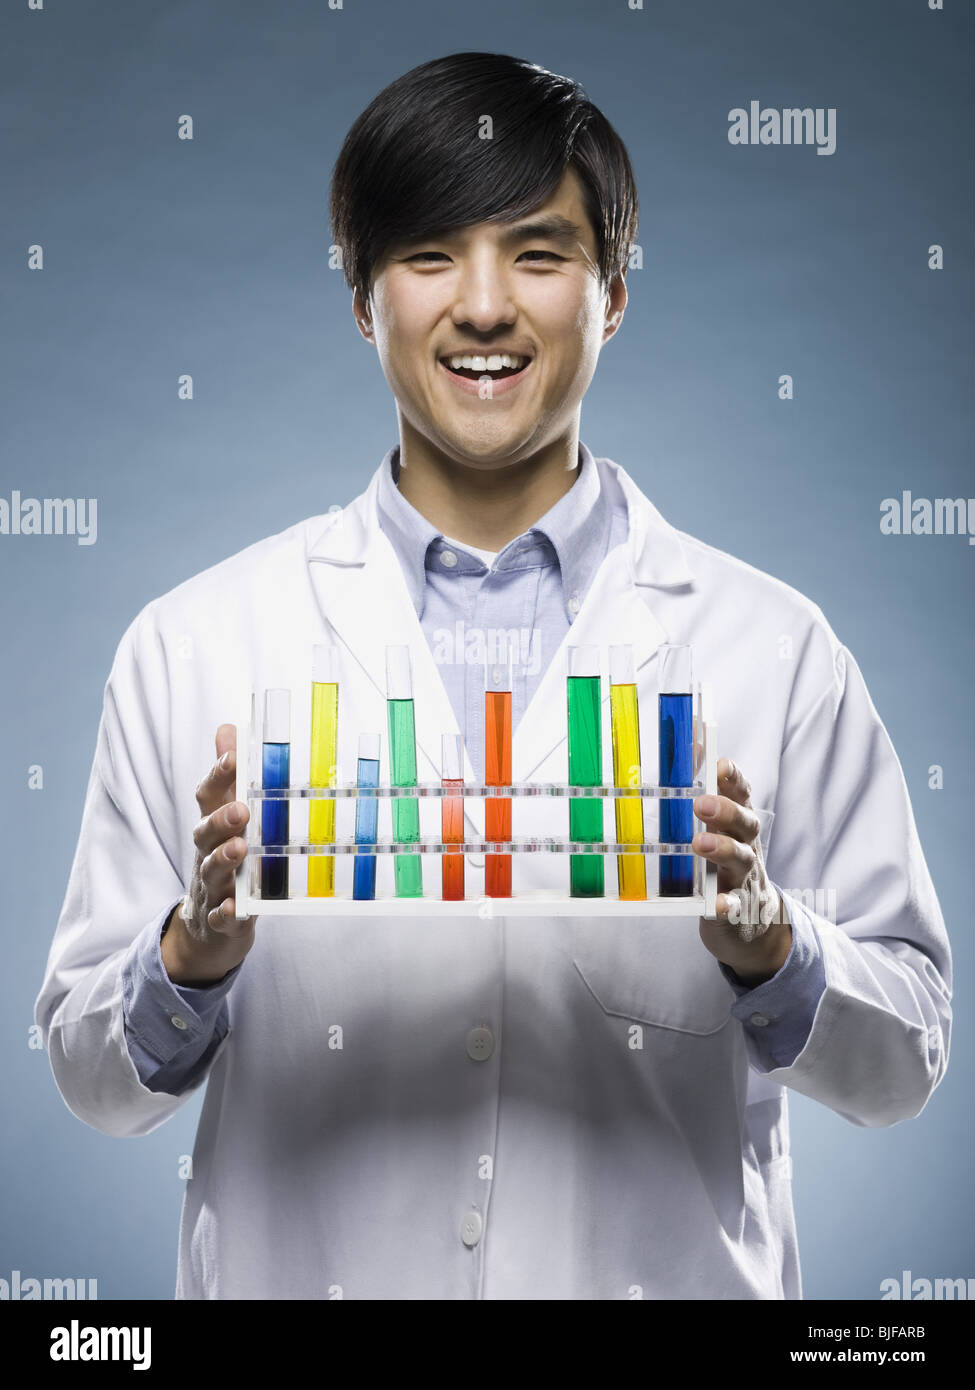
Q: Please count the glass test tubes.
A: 9